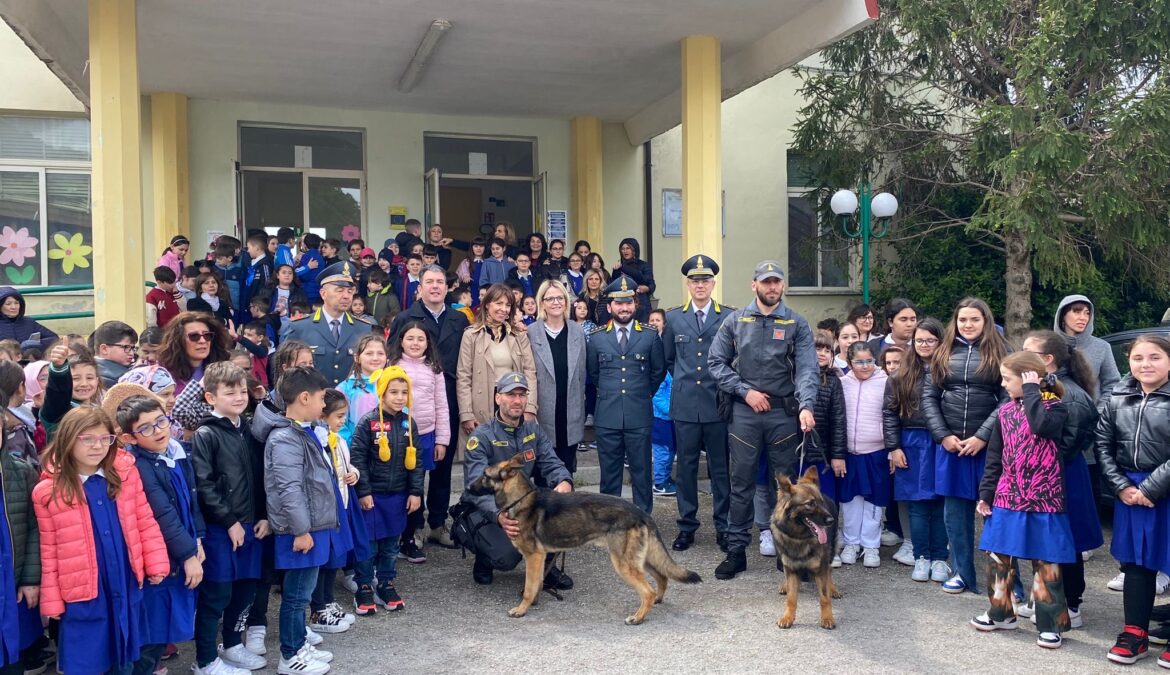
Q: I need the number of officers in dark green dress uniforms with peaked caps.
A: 3